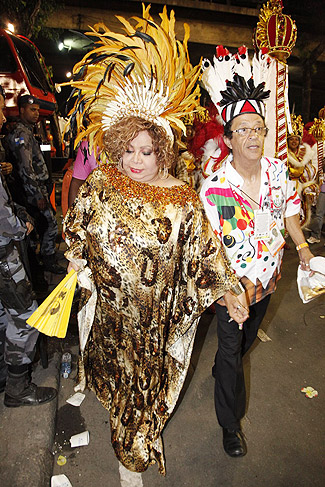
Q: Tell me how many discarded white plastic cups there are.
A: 3